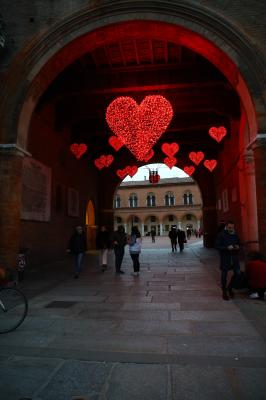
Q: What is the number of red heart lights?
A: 14